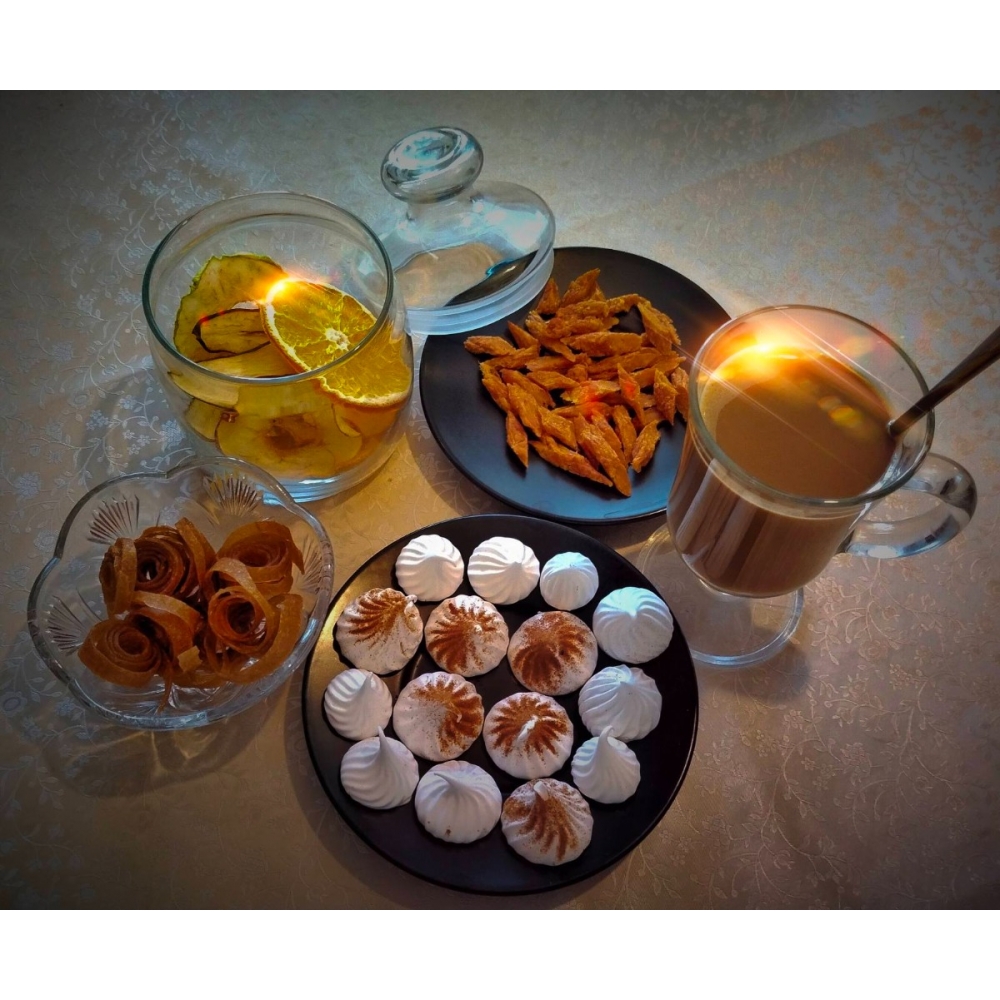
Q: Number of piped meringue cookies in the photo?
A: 15